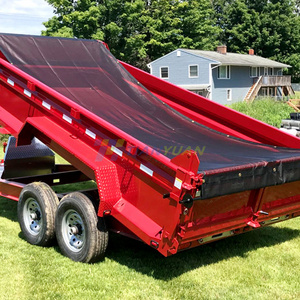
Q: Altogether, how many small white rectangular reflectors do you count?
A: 7